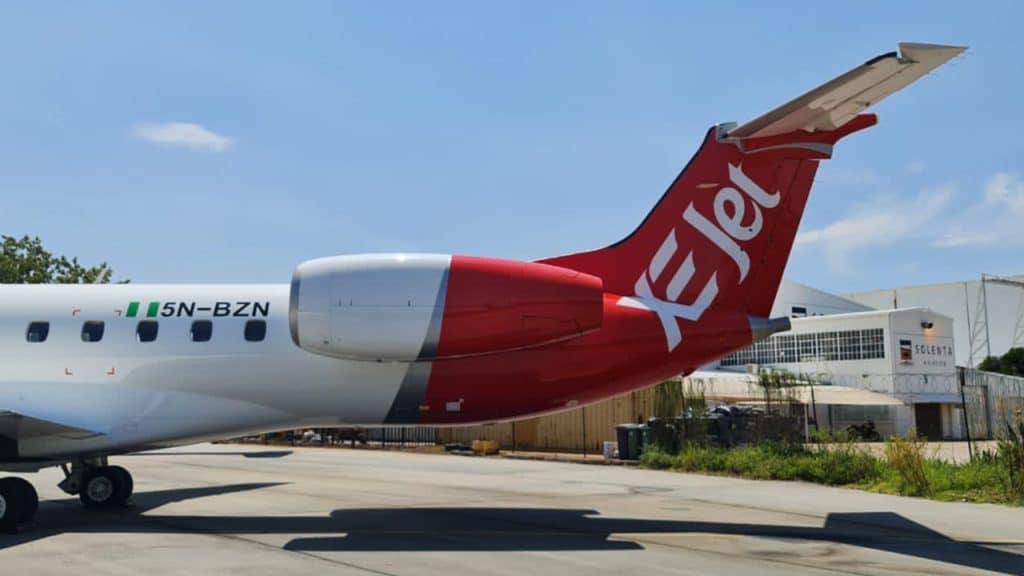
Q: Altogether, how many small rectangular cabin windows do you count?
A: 5